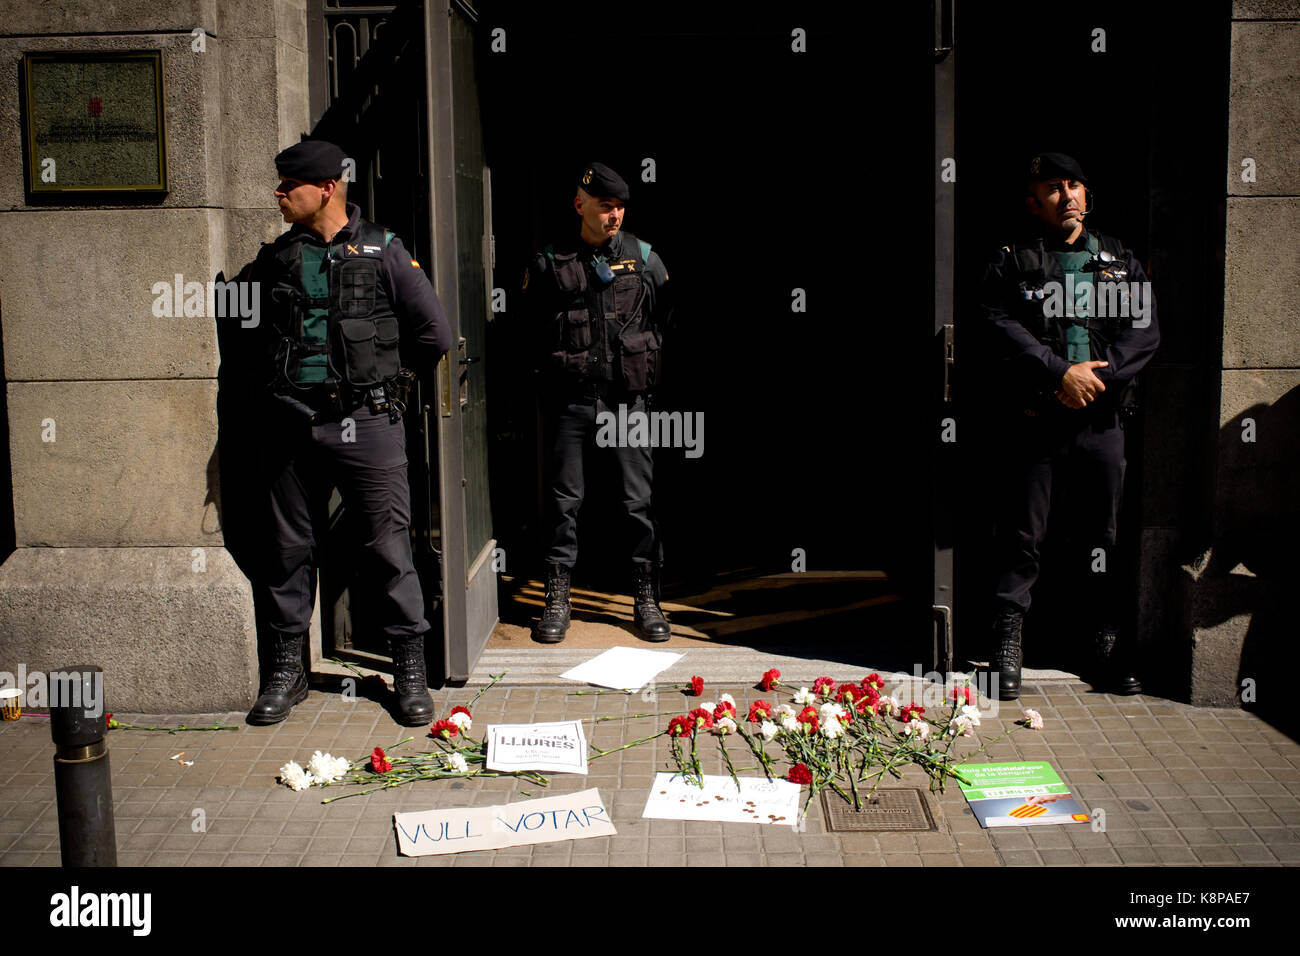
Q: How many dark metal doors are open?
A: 2